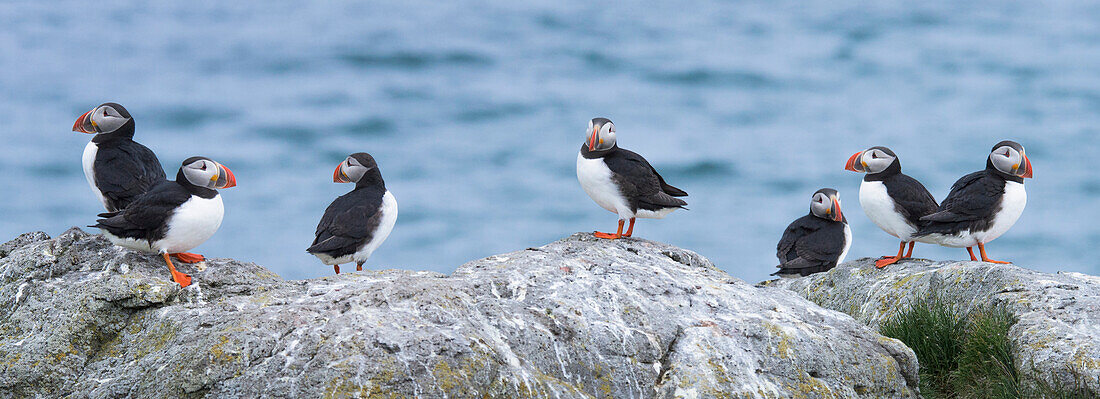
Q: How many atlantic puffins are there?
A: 7